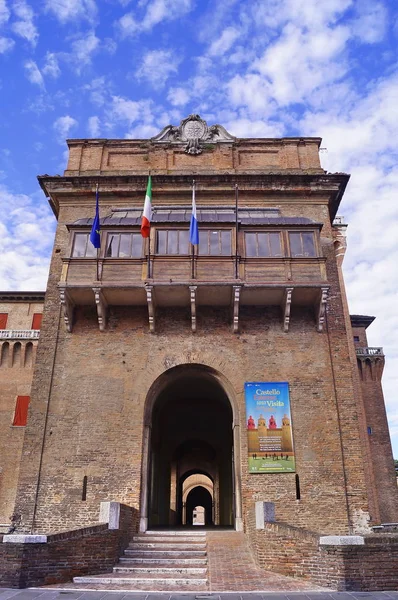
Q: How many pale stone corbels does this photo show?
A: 7